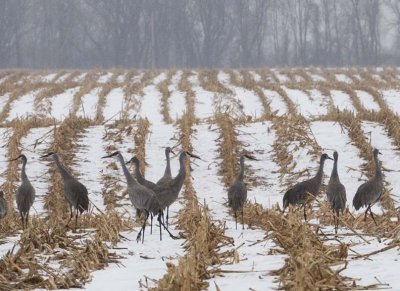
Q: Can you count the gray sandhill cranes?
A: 11